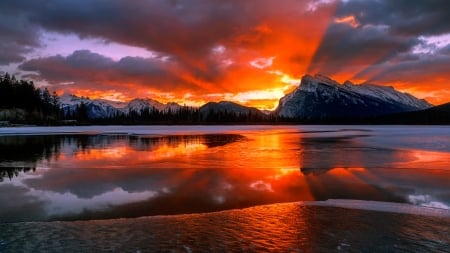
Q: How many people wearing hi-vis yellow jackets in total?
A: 0